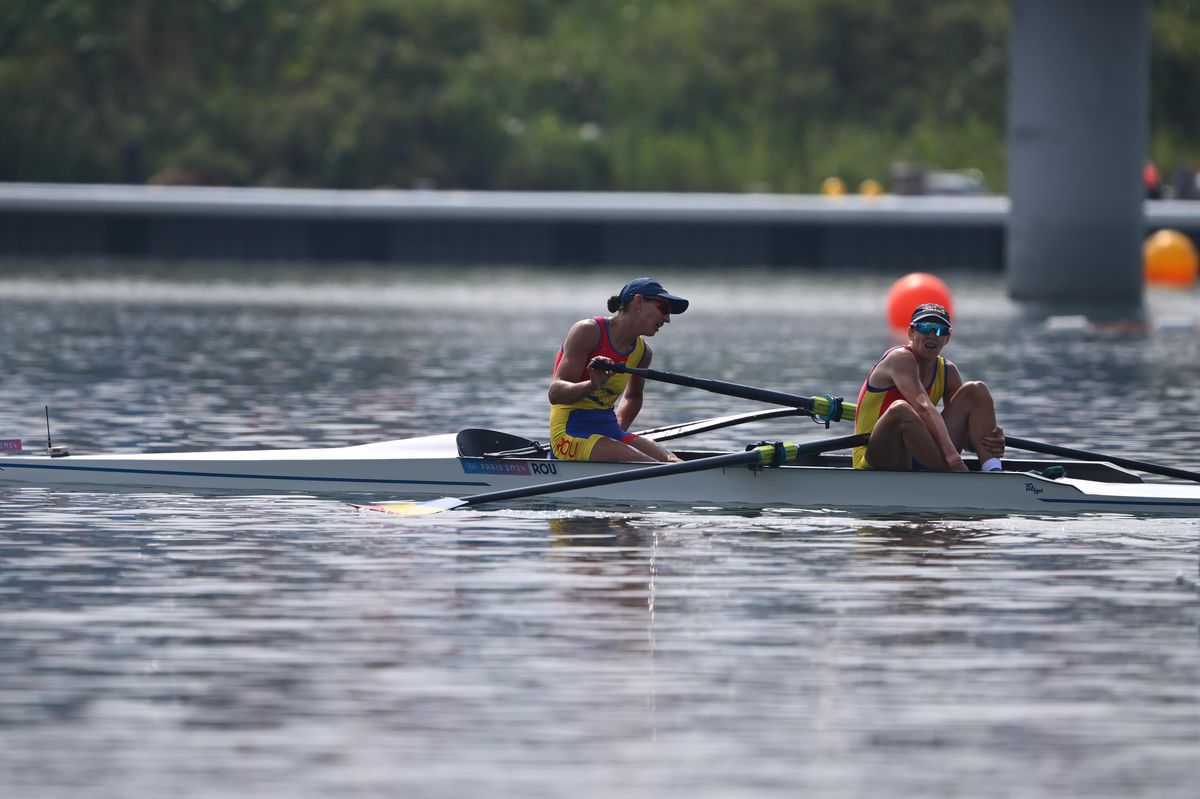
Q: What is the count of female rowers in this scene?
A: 2